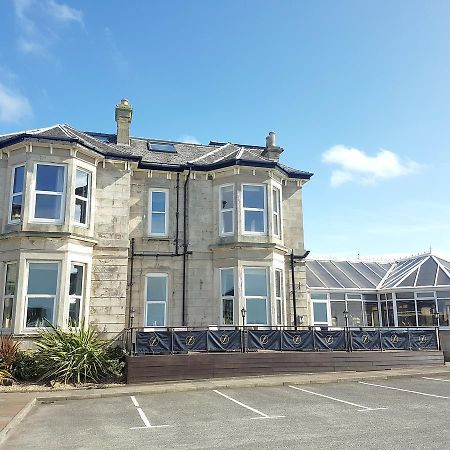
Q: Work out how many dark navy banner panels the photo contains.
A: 9